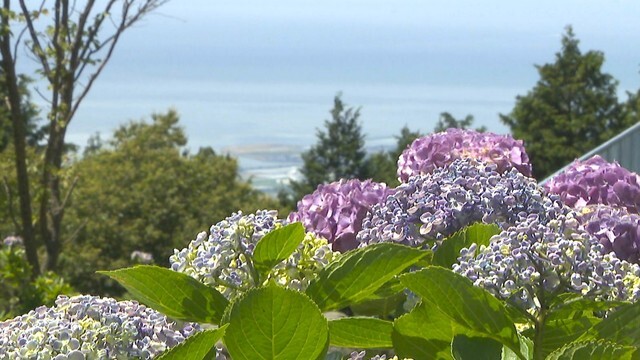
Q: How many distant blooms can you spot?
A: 2